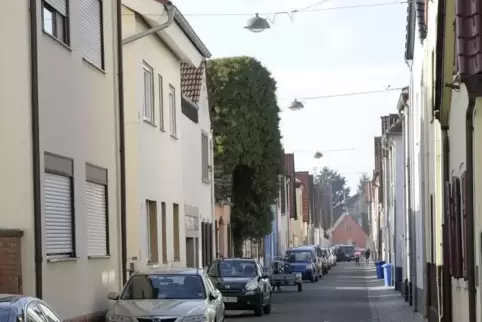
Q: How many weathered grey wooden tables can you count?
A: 0